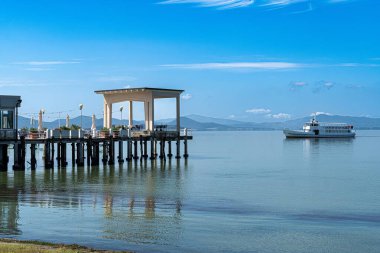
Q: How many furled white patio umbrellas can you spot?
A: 4